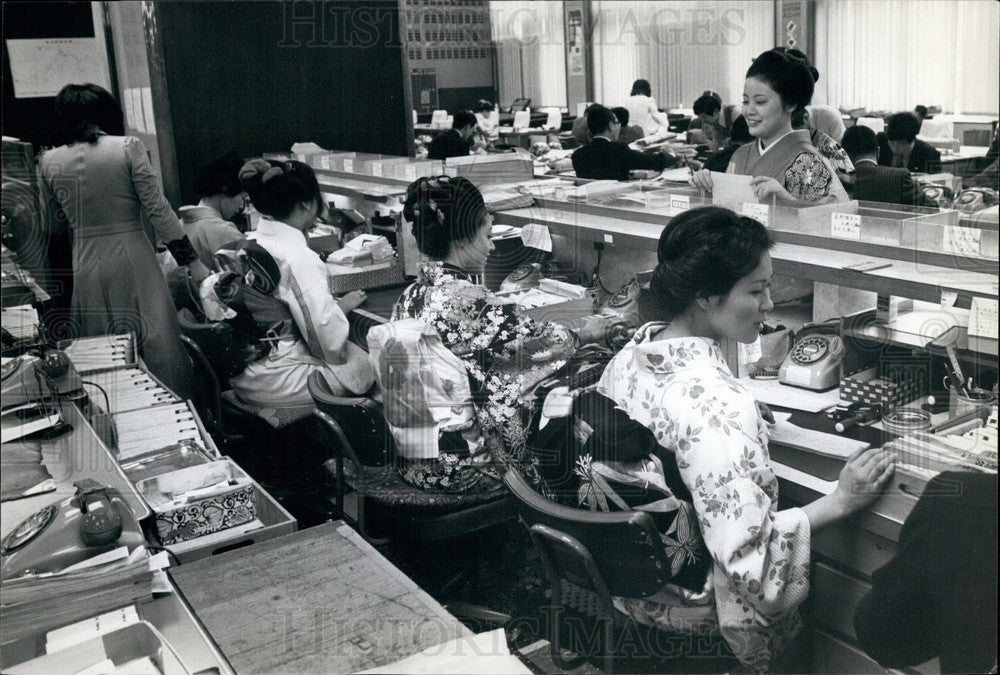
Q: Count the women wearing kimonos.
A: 5